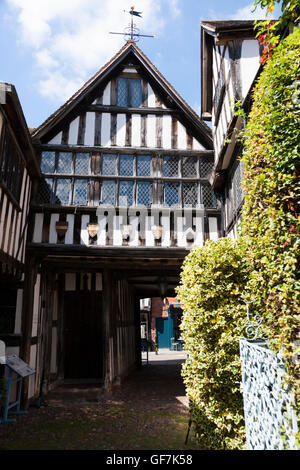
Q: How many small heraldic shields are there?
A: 5